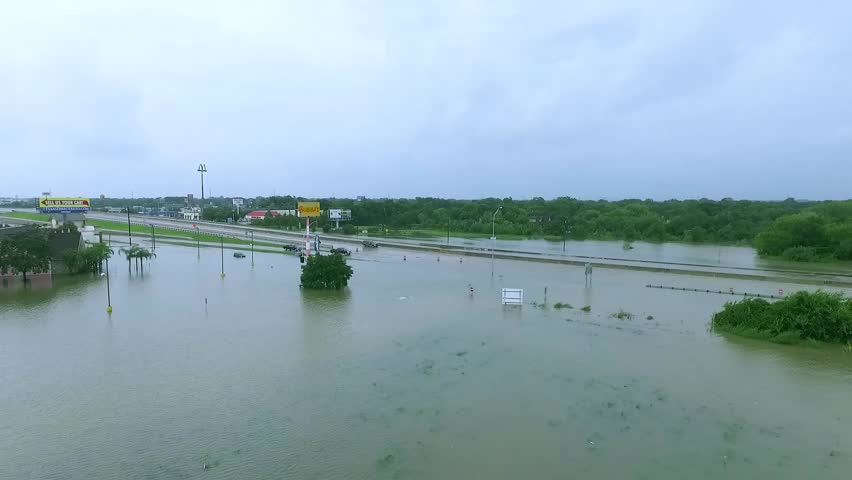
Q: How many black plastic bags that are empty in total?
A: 0